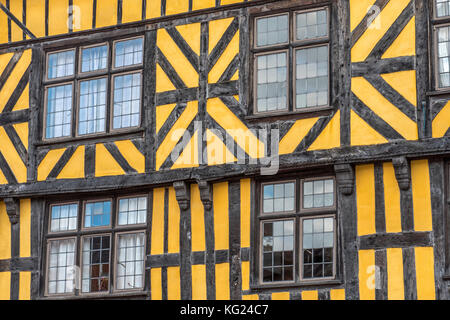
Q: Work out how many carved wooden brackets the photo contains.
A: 5